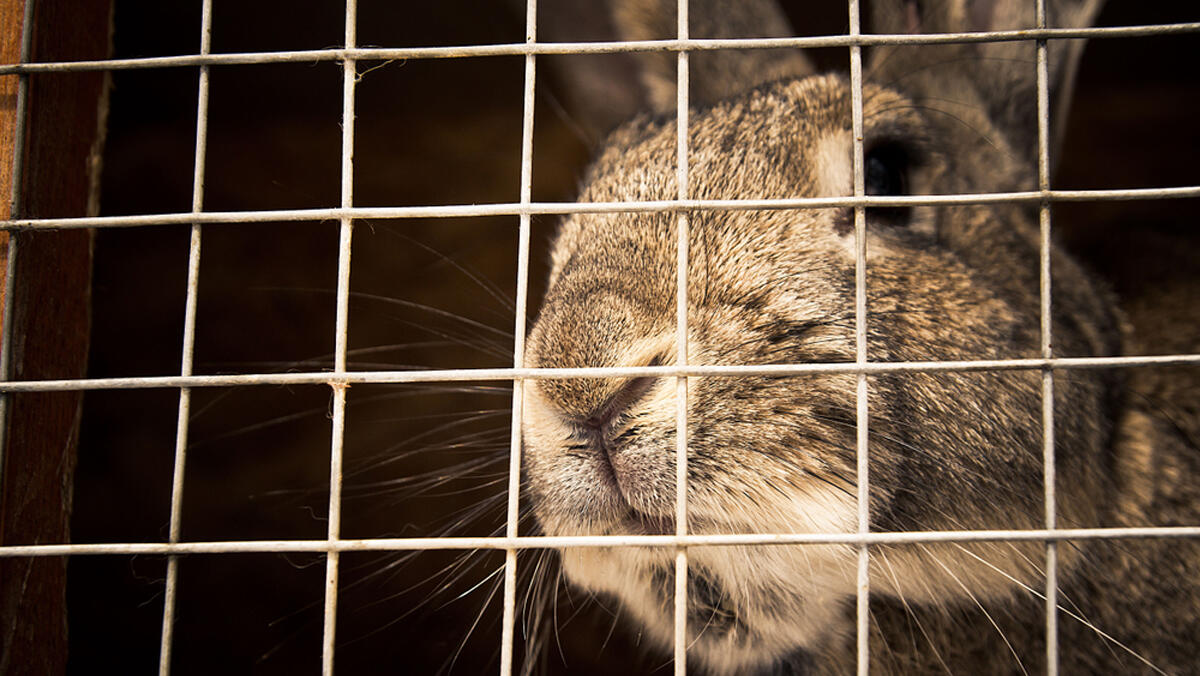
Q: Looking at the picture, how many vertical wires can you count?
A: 7